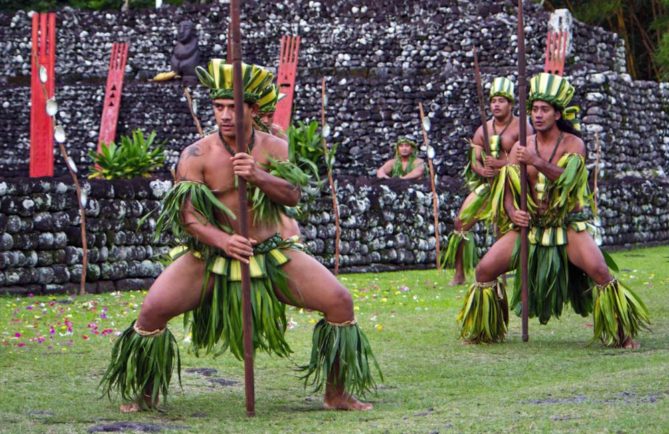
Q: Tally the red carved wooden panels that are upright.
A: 4